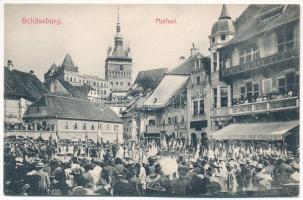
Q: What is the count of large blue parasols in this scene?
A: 0